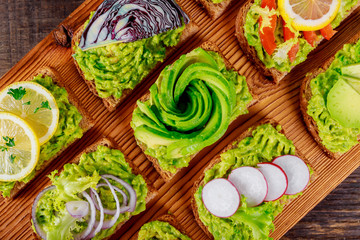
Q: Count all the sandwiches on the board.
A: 9